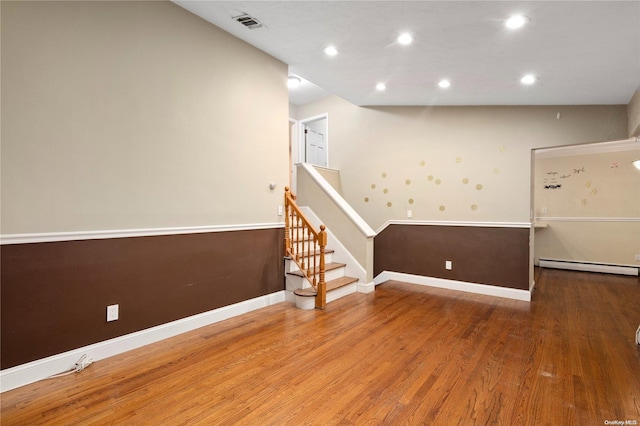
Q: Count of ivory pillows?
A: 0